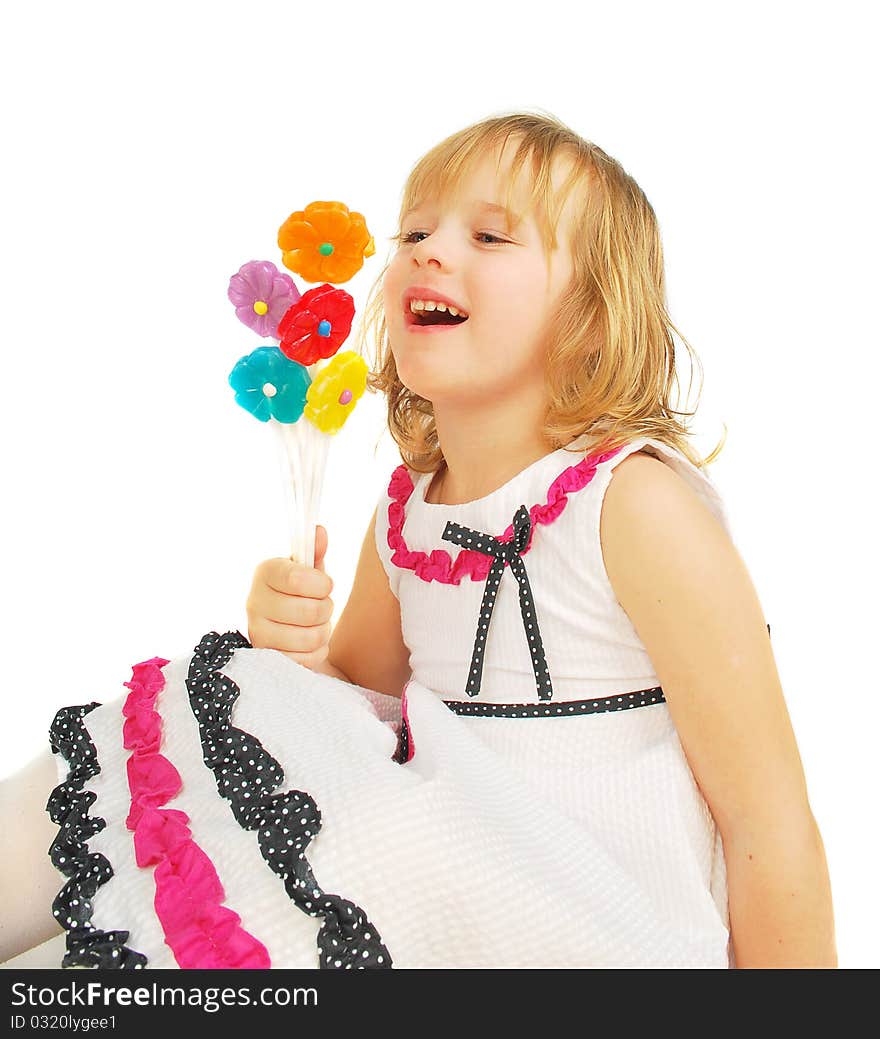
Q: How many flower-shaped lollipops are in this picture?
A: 5